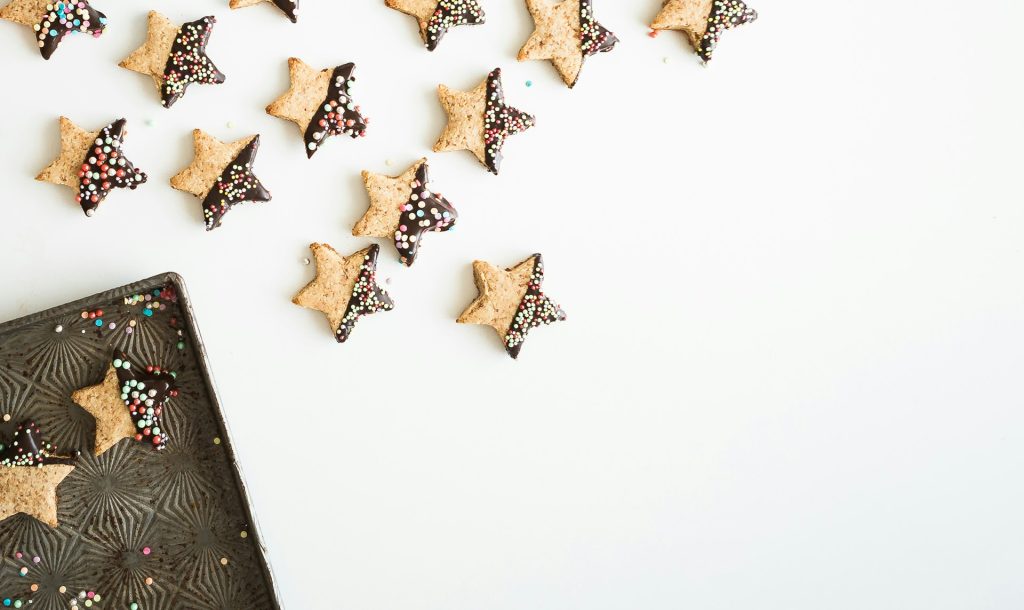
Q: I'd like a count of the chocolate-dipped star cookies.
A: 15